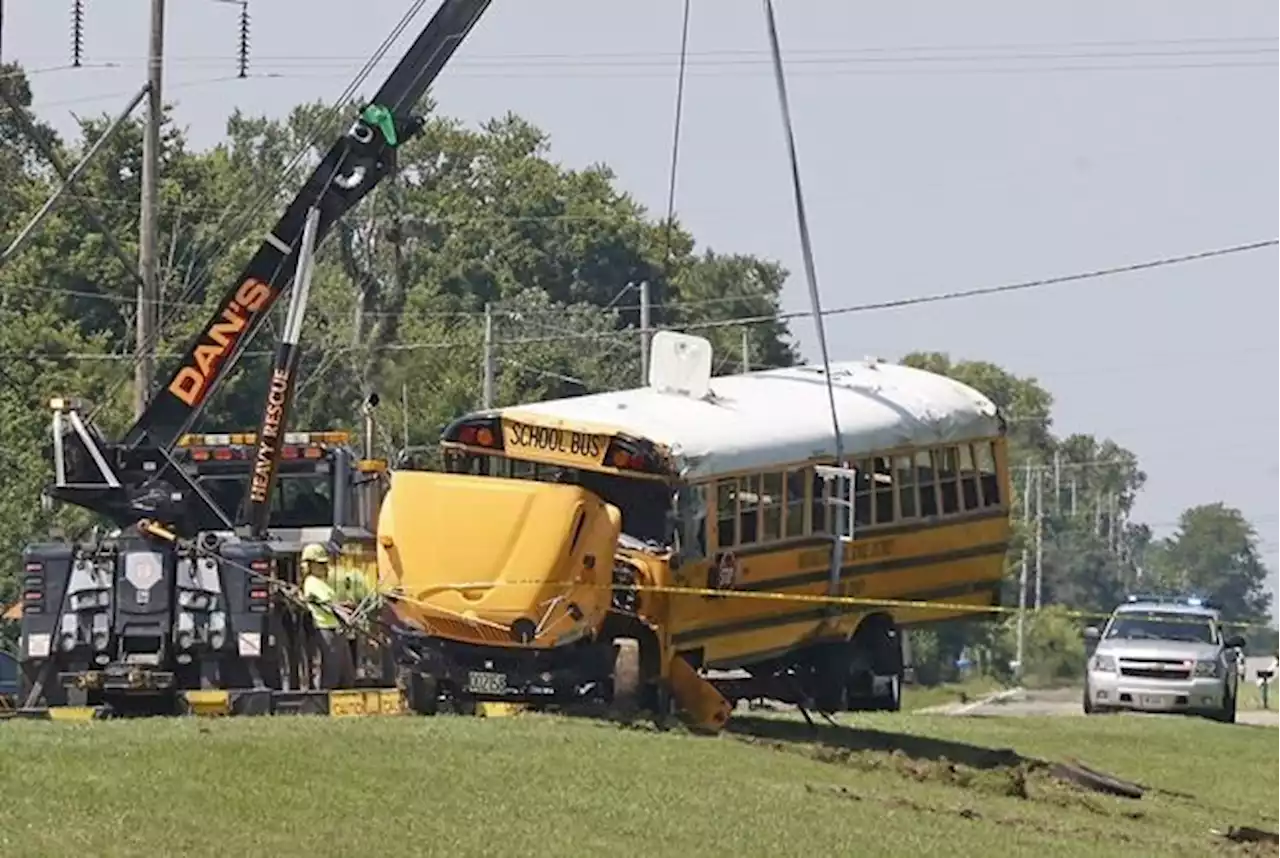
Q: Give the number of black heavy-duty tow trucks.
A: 1